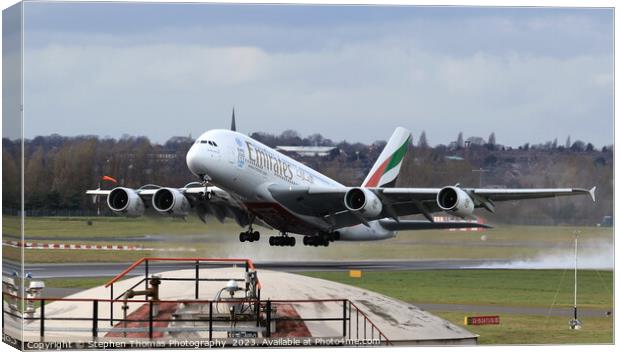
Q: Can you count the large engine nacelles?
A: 4